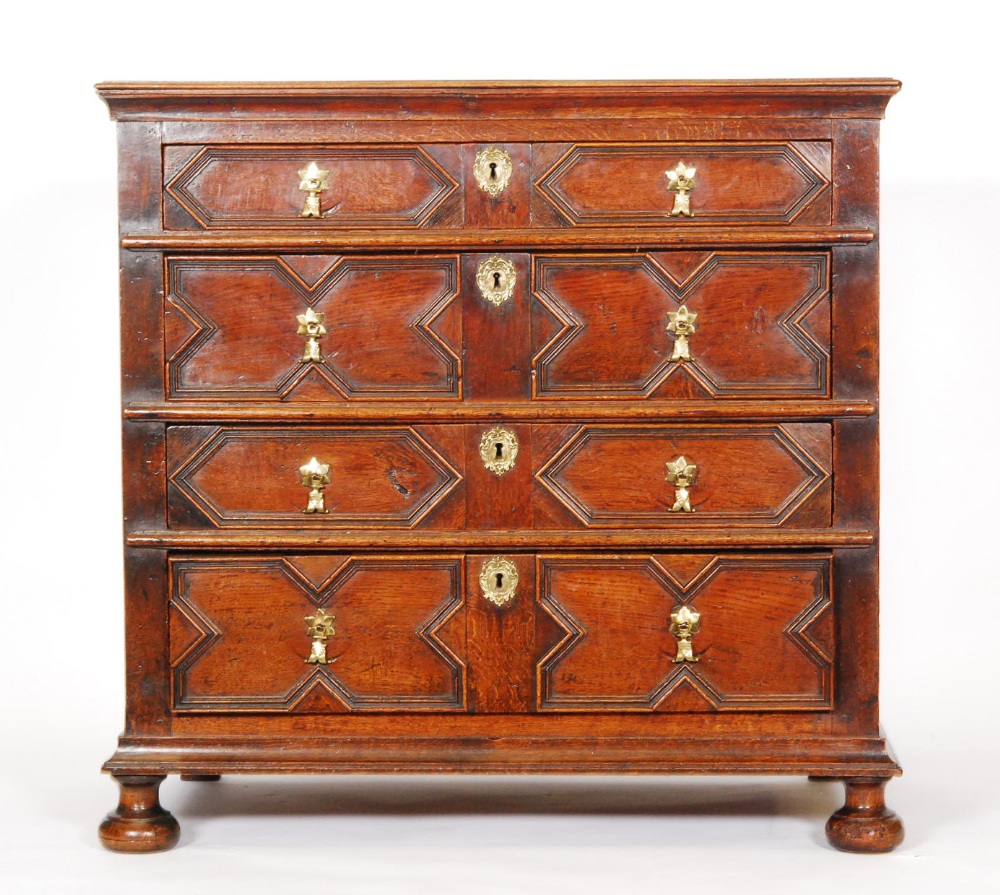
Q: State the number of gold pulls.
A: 8